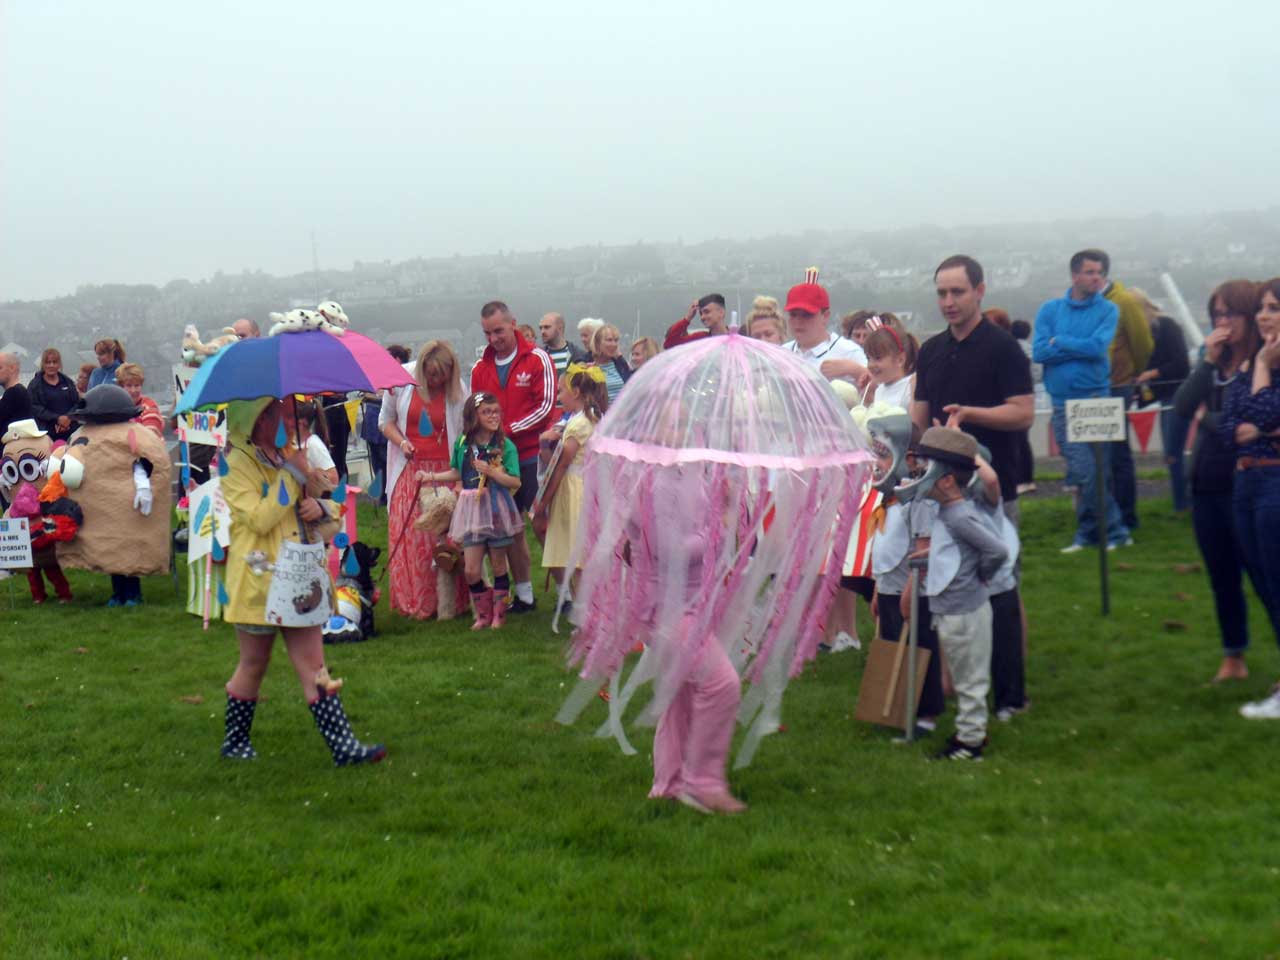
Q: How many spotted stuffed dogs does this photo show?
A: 1